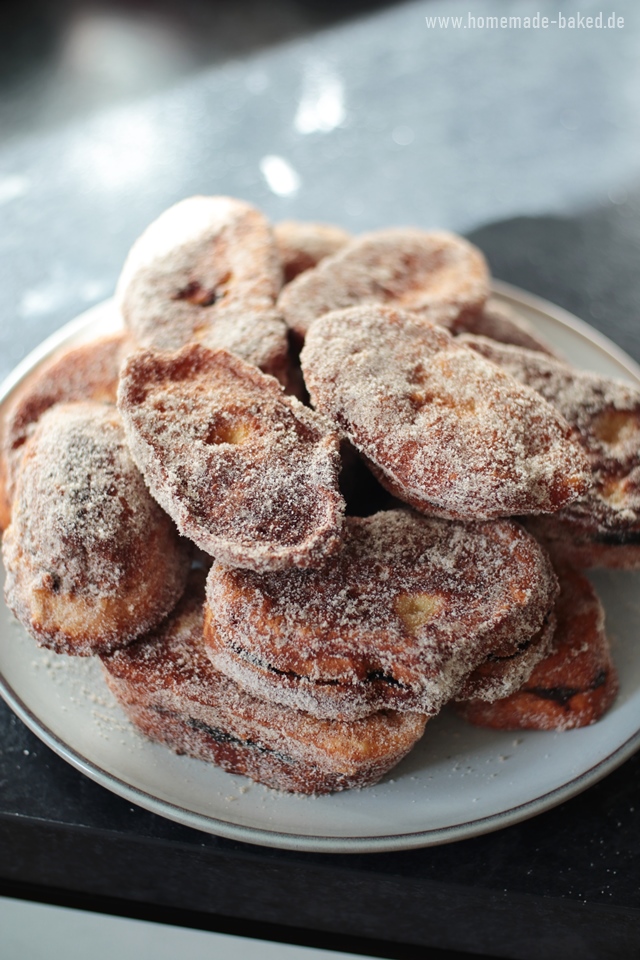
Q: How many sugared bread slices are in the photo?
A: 12